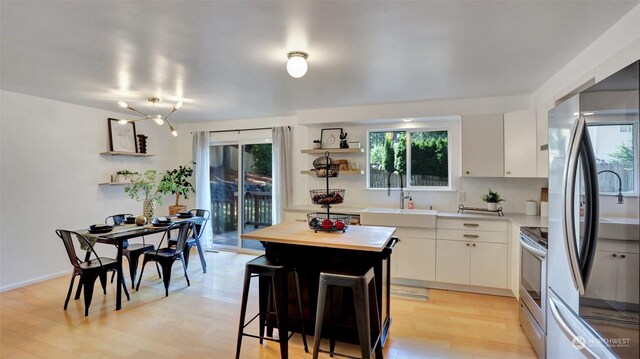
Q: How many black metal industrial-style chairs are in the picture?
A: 4